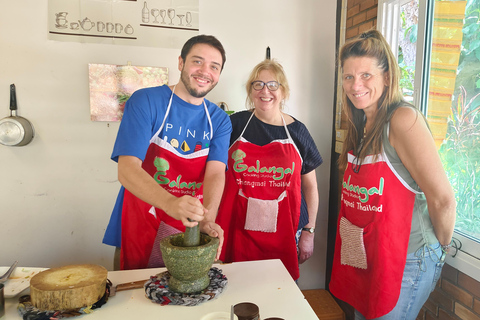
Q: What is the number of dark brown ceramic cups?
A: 2